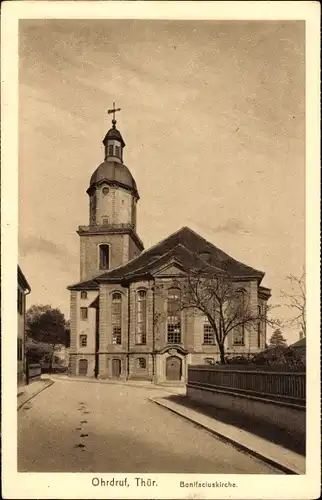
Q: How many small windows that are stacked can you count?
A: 3